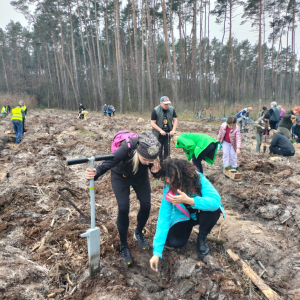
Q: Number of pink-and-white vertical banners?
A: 0